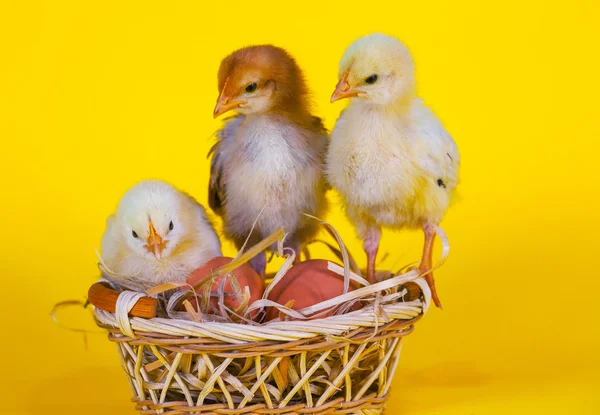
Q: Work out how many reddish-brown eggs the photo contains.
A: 2